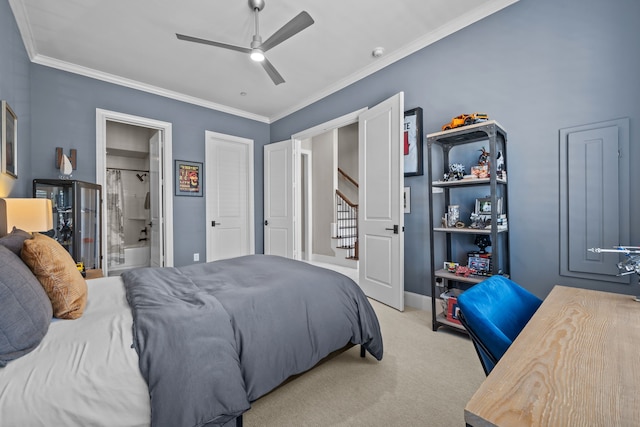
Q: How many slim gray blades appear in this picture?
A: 3